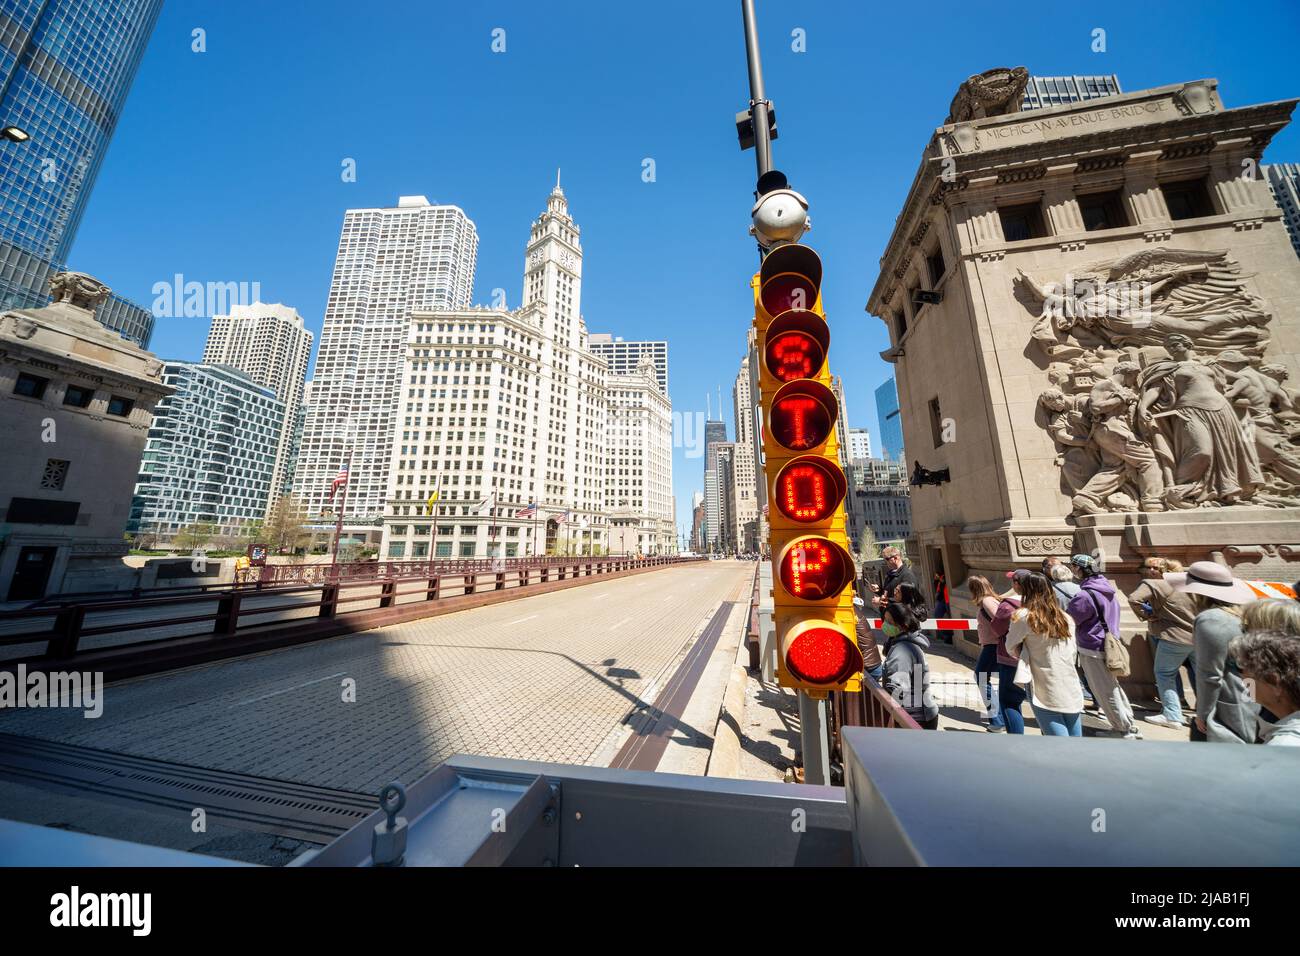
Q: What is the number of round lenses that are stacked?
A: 6